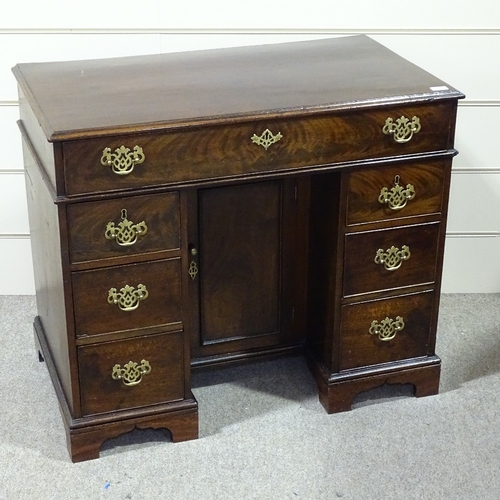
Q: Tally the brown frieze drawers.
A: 1